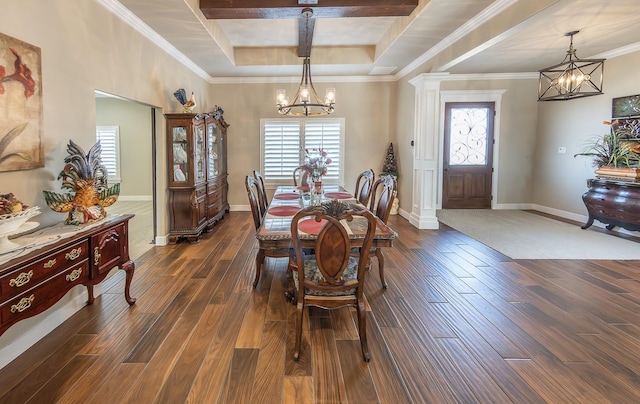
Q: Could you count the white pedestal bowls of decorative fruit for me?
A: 1